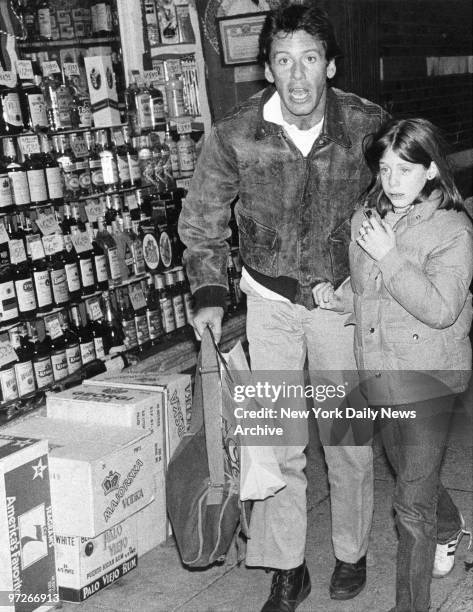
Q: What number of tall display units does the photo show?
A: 1